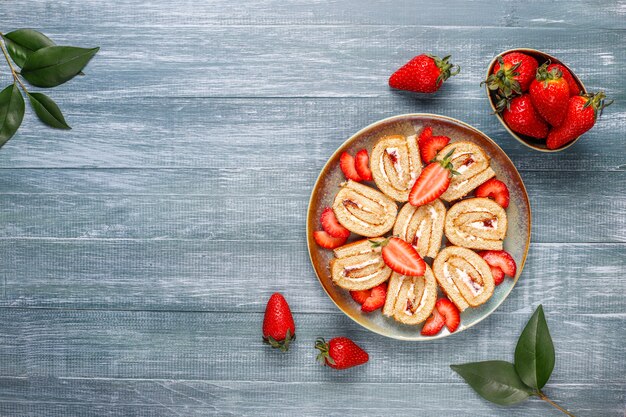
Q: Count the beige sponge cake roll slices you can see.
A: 8